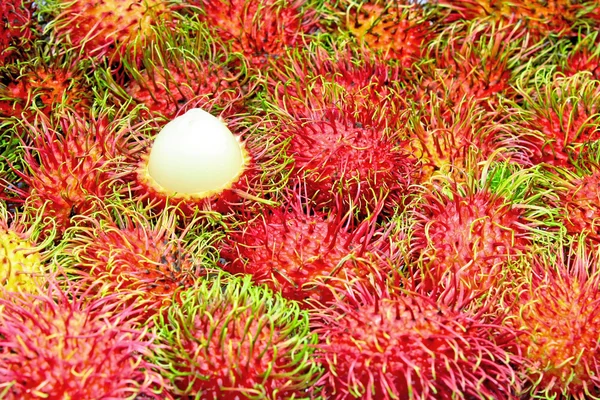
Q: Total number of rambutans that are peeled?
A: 1